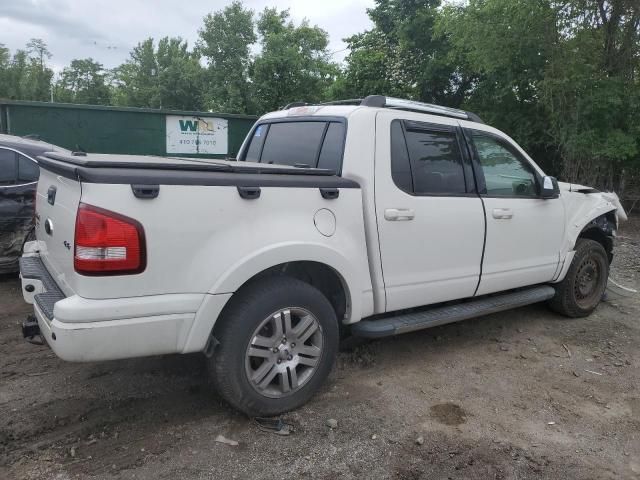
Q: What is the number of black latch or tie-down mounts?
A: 3